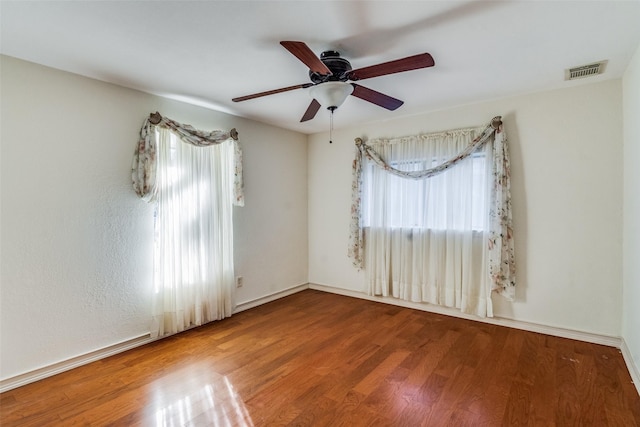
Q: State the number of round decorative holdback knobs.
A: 4